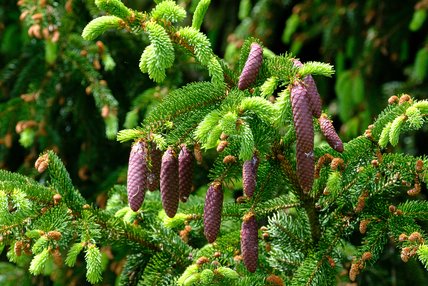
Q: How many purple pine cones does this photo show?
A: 11